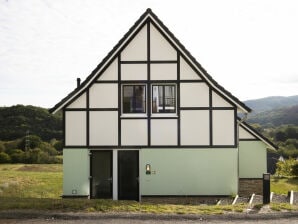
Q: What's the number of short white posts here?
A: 5